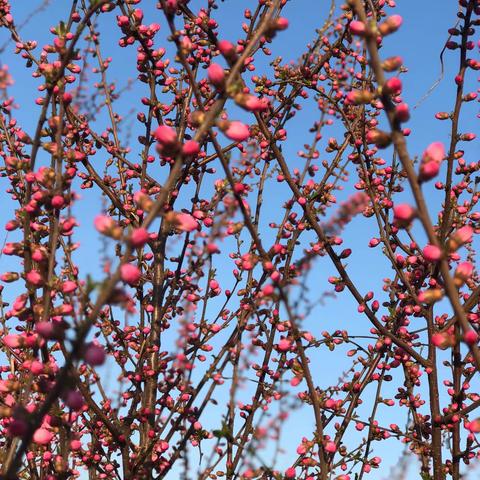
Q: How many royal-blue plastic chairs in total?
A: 0